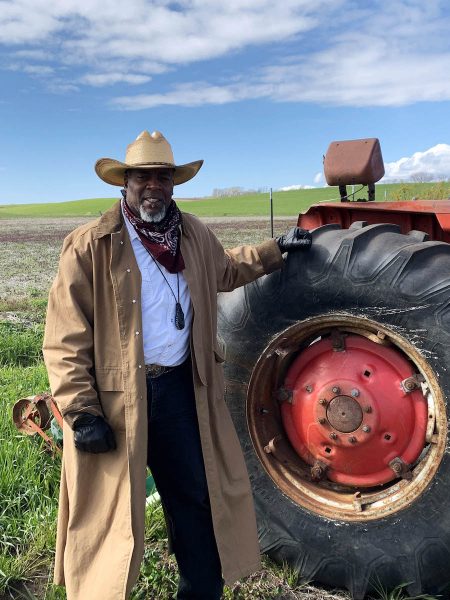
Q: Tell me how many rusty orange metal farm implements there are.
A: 1